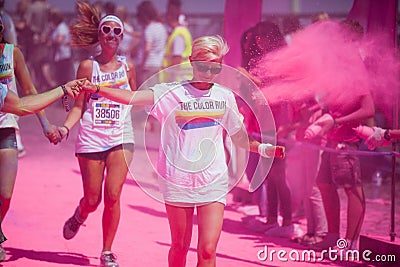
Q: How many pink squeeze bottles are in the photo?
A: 2